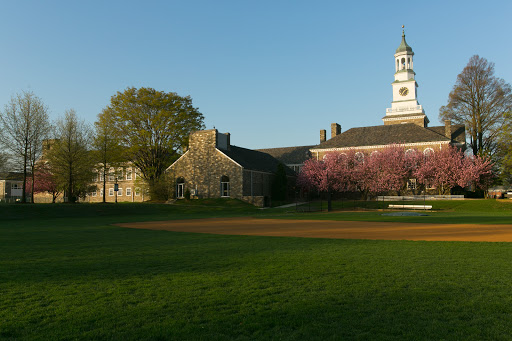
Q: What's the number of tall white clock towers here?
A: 1